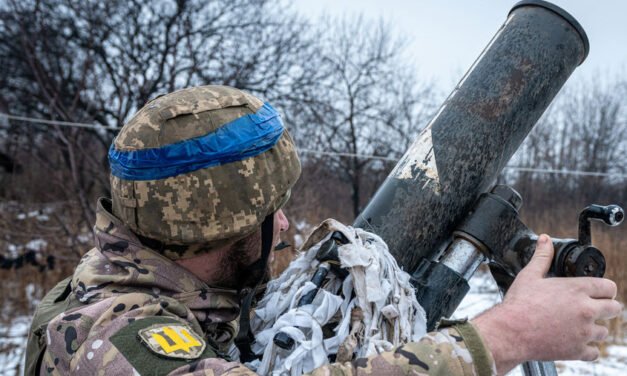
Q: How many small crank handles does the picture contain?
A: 1